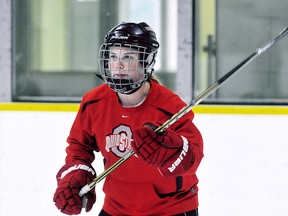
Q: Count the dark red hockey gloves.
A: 2